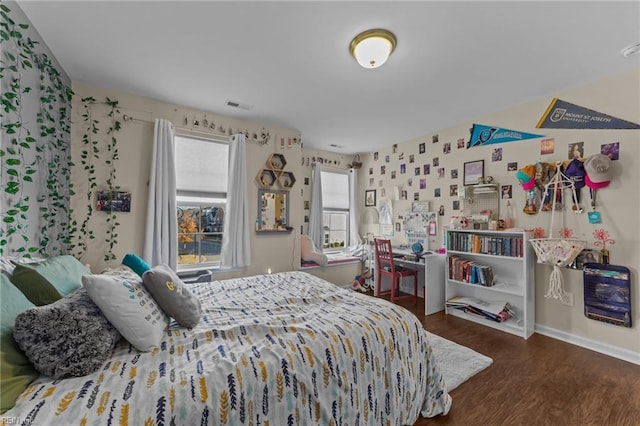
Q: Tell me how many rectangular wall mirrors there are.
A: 1